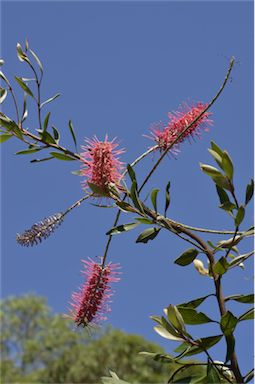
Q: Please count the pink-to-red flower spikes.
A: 3